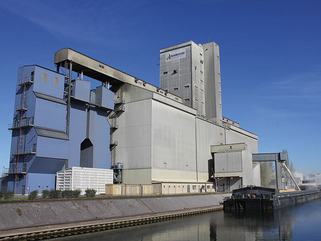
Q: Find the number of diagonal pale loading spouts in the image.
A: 1